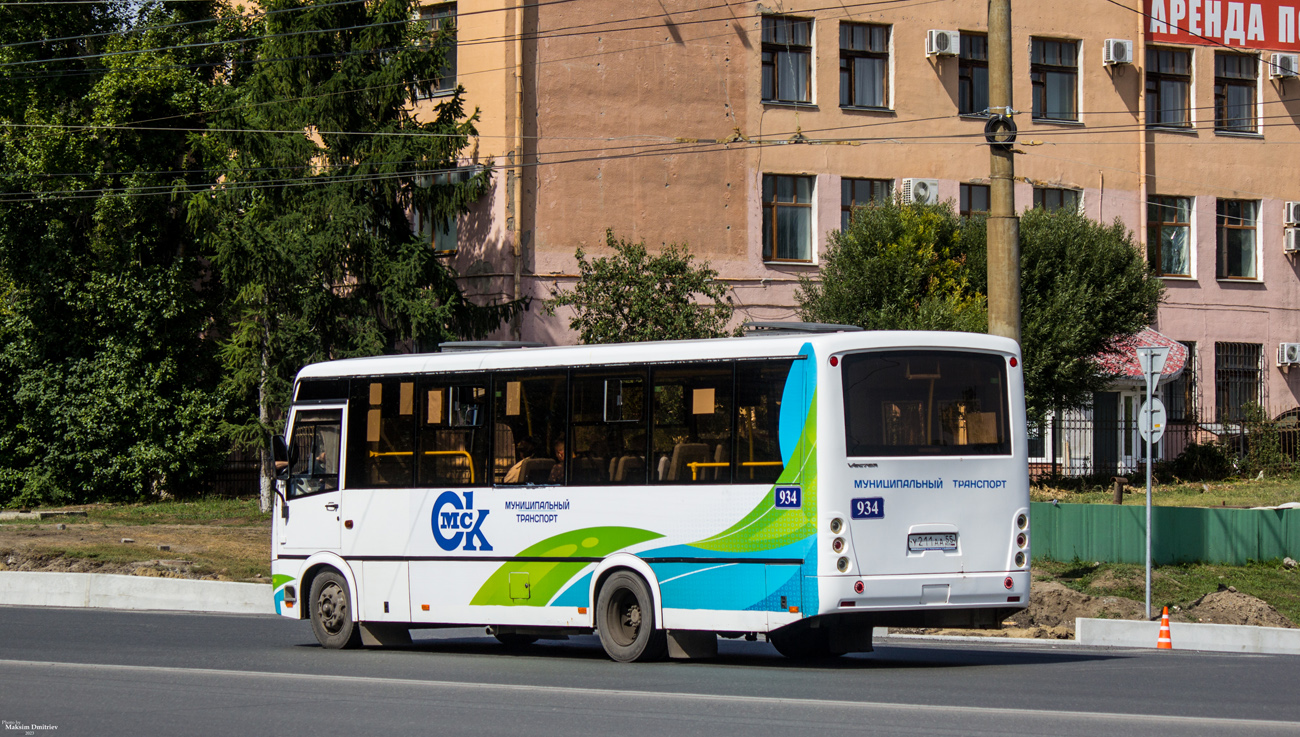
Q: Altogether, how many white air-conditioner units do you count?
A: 7